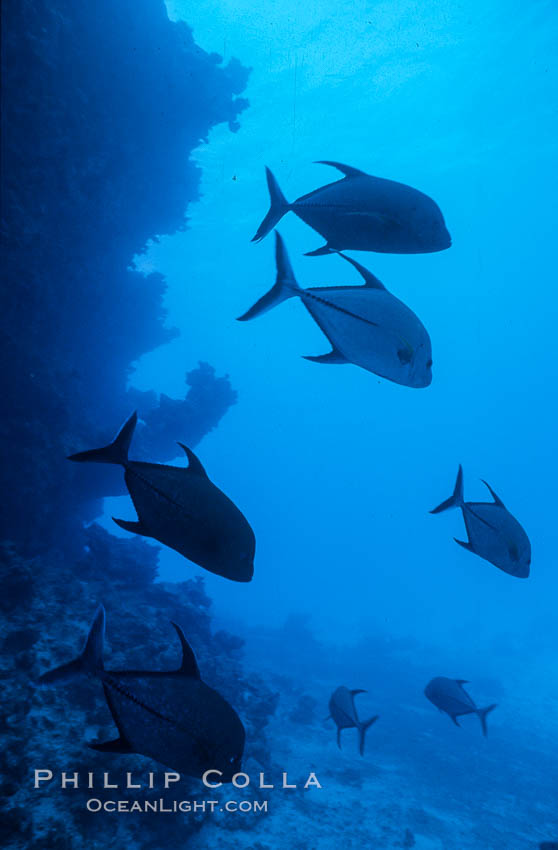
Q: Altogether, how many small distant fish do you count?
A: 2